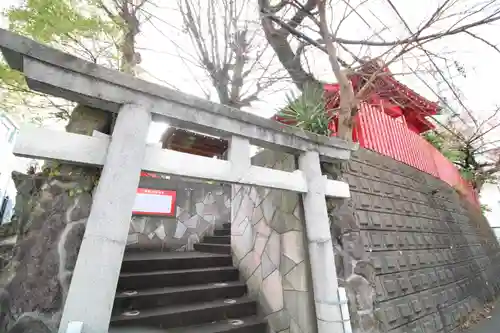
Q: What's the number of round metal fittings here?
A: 5